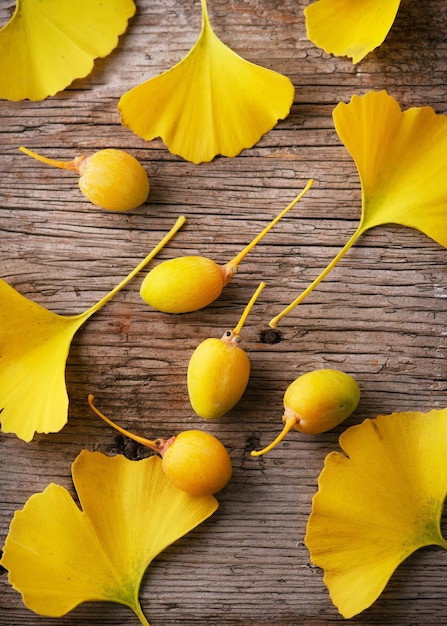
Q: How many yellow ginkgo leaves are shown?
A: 7